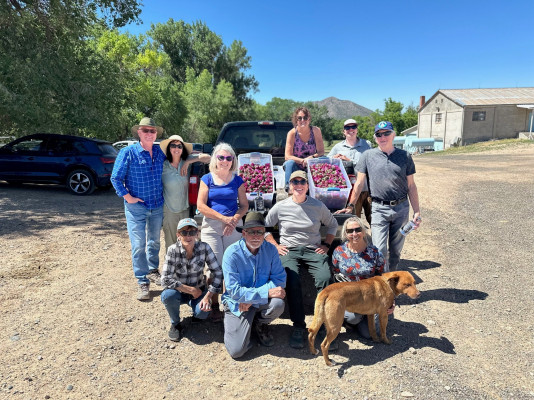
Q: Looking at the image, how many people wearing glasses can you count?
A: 10